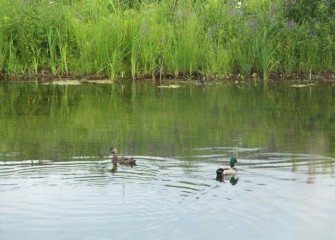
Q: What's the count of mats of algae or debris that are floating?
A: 4